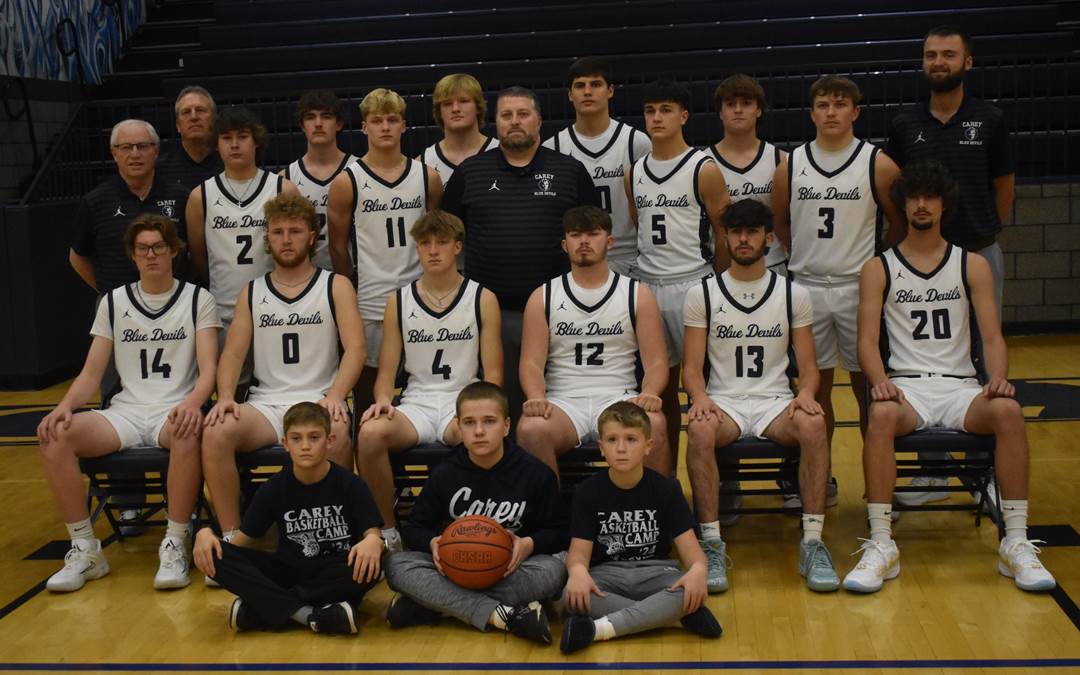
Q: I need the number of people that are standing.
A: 12